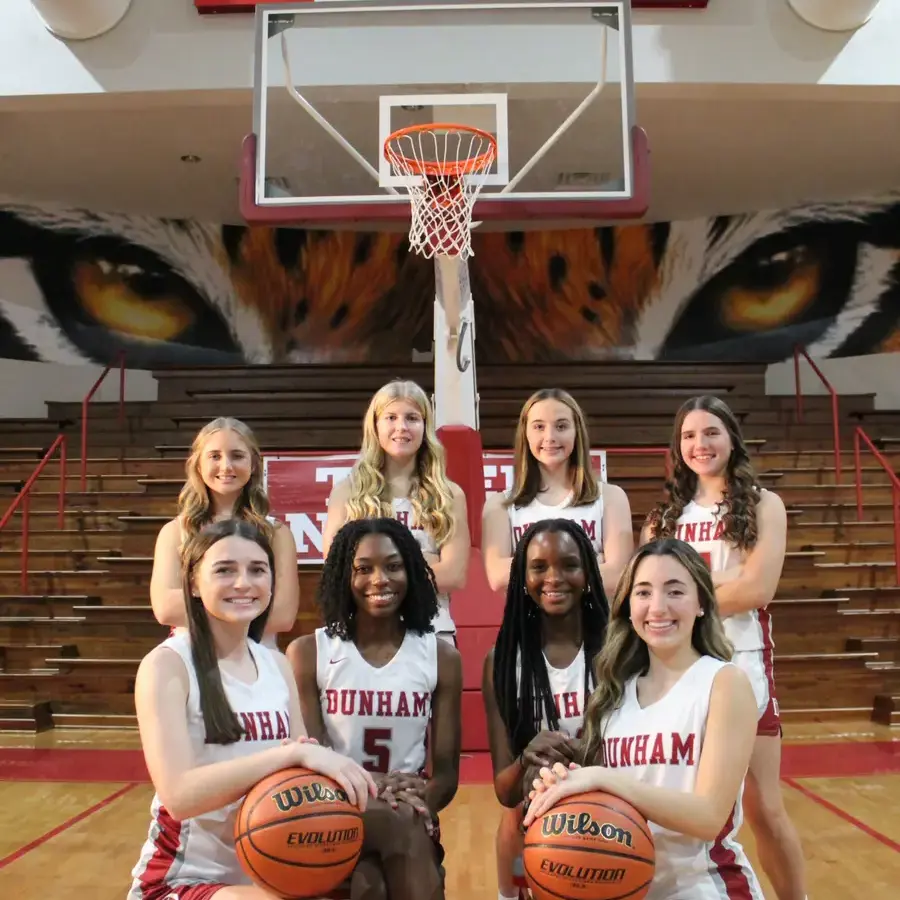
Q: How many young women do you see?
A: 8